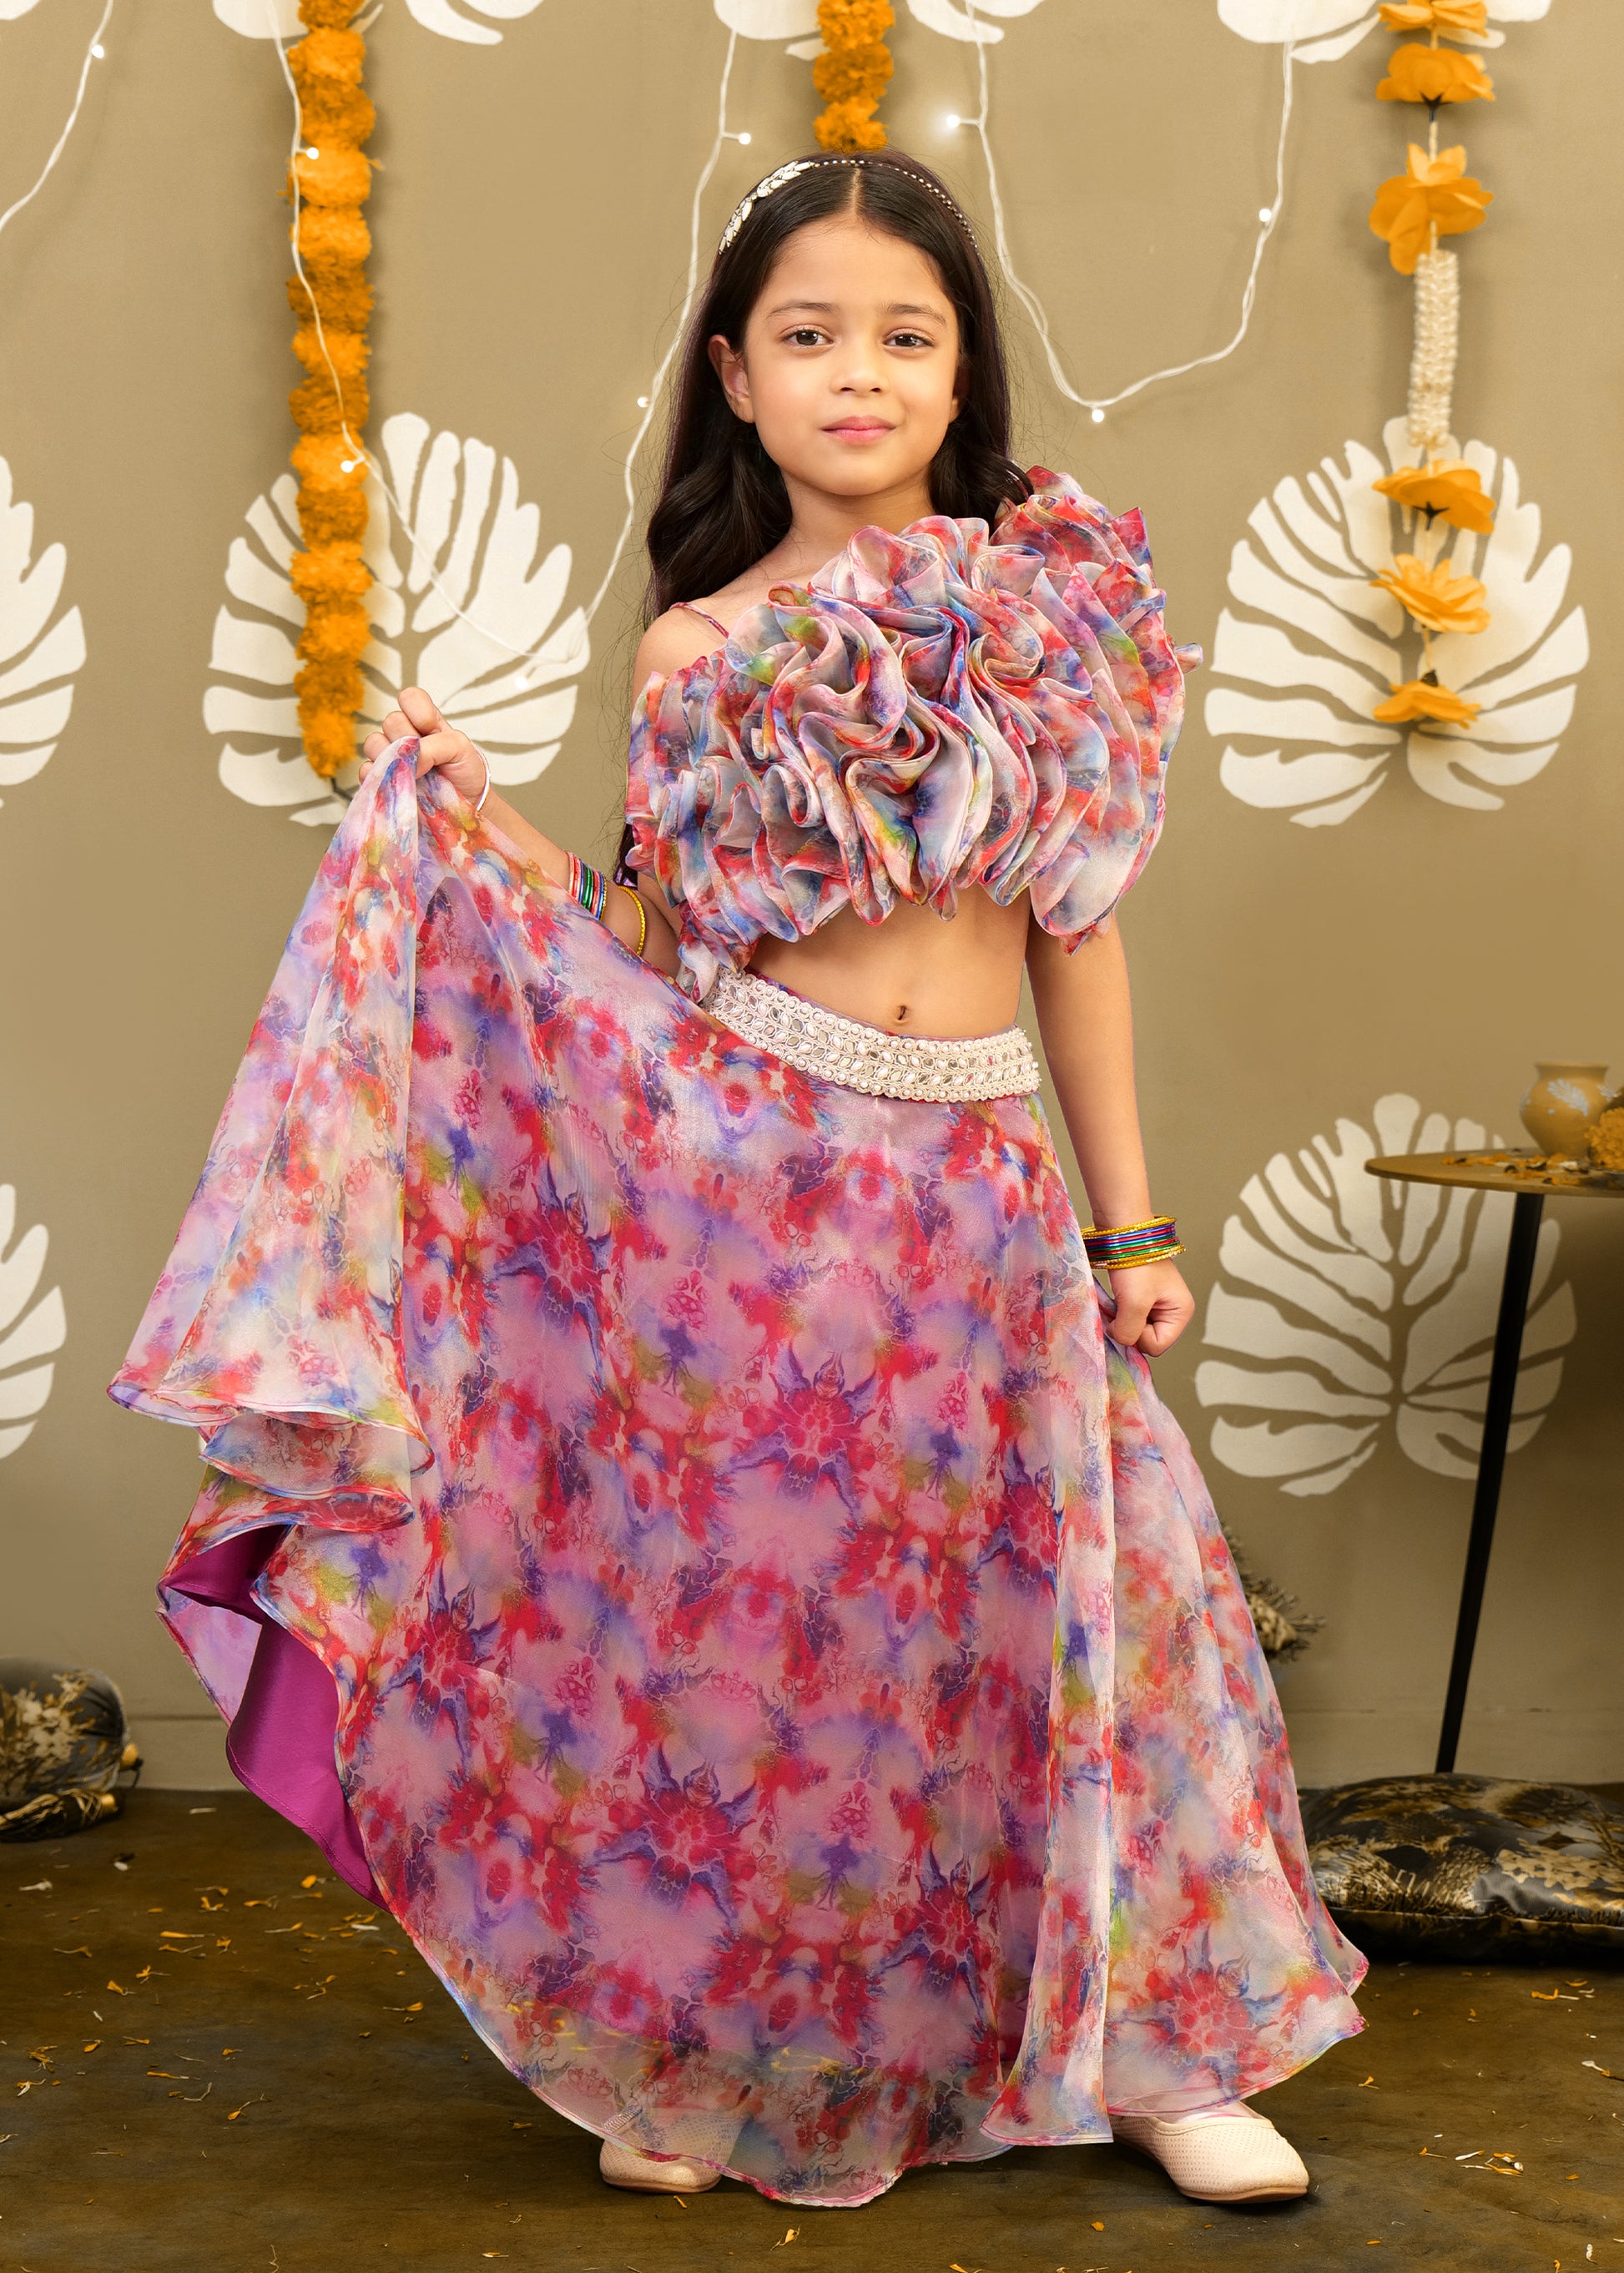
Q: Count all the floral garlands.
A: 3